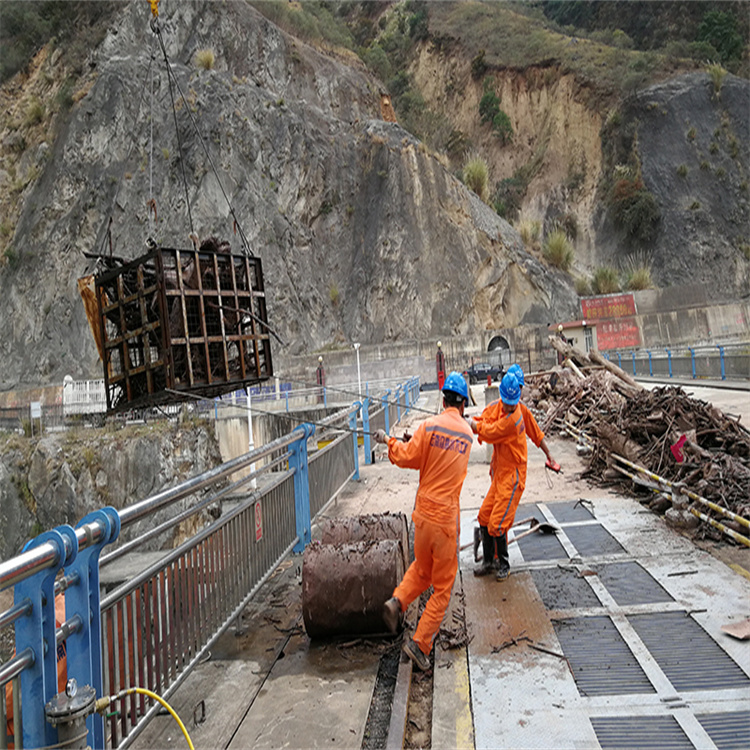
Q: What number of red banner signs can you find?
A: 2